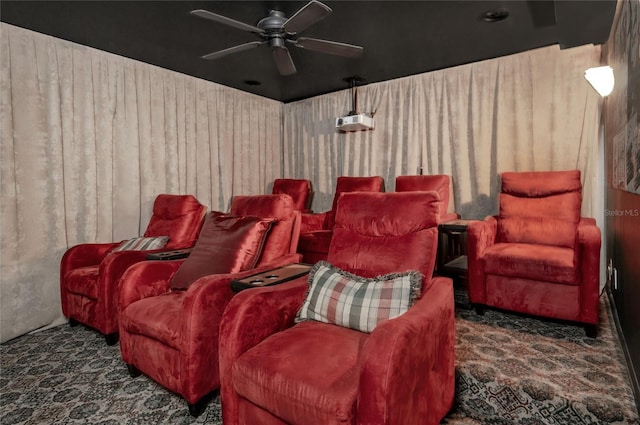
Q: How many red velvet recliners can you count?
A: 7